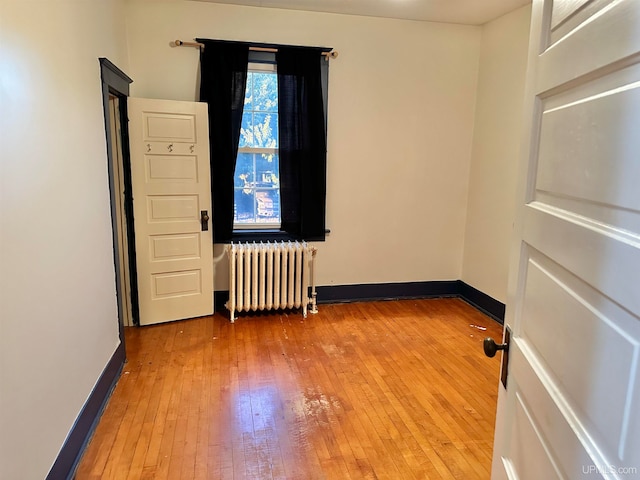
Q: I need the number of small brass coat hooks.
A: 3